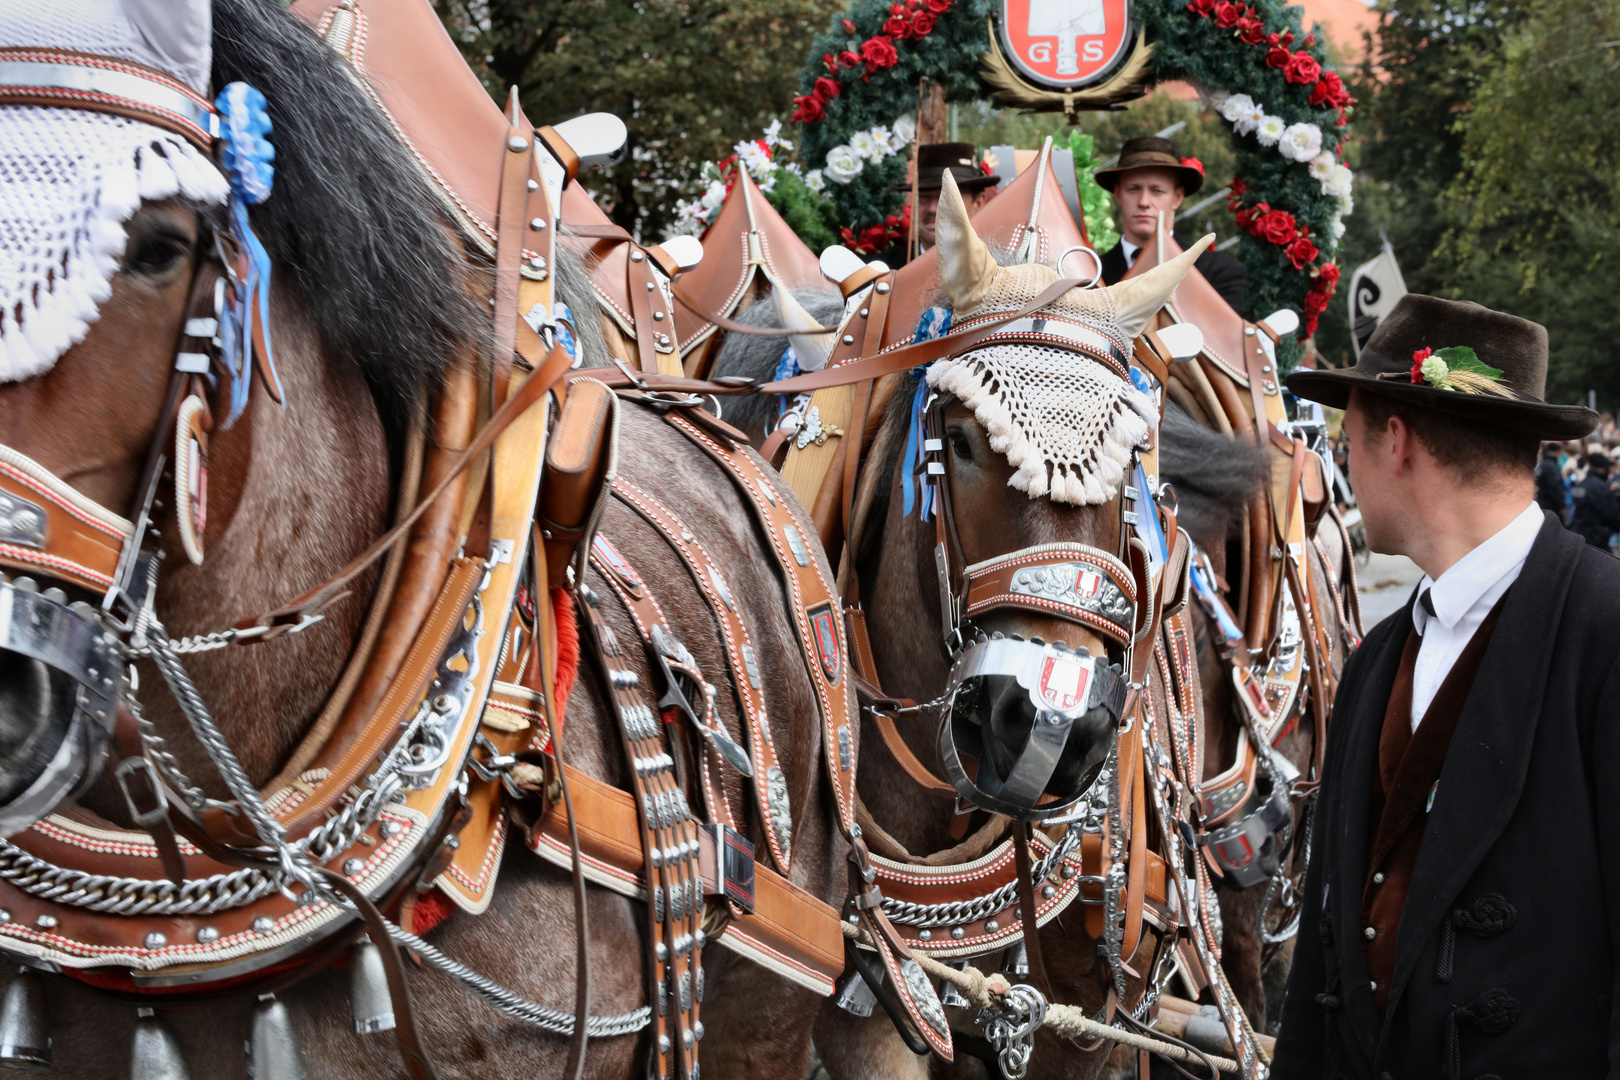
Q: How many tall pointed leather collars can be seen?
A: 5